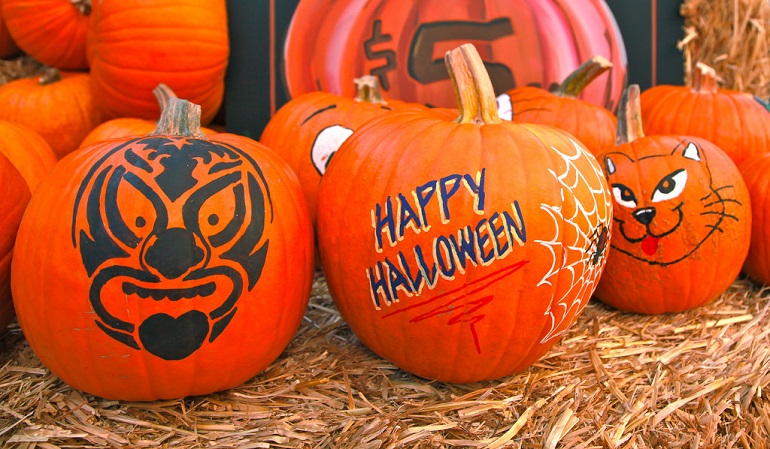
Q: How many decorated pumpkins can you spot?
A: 5